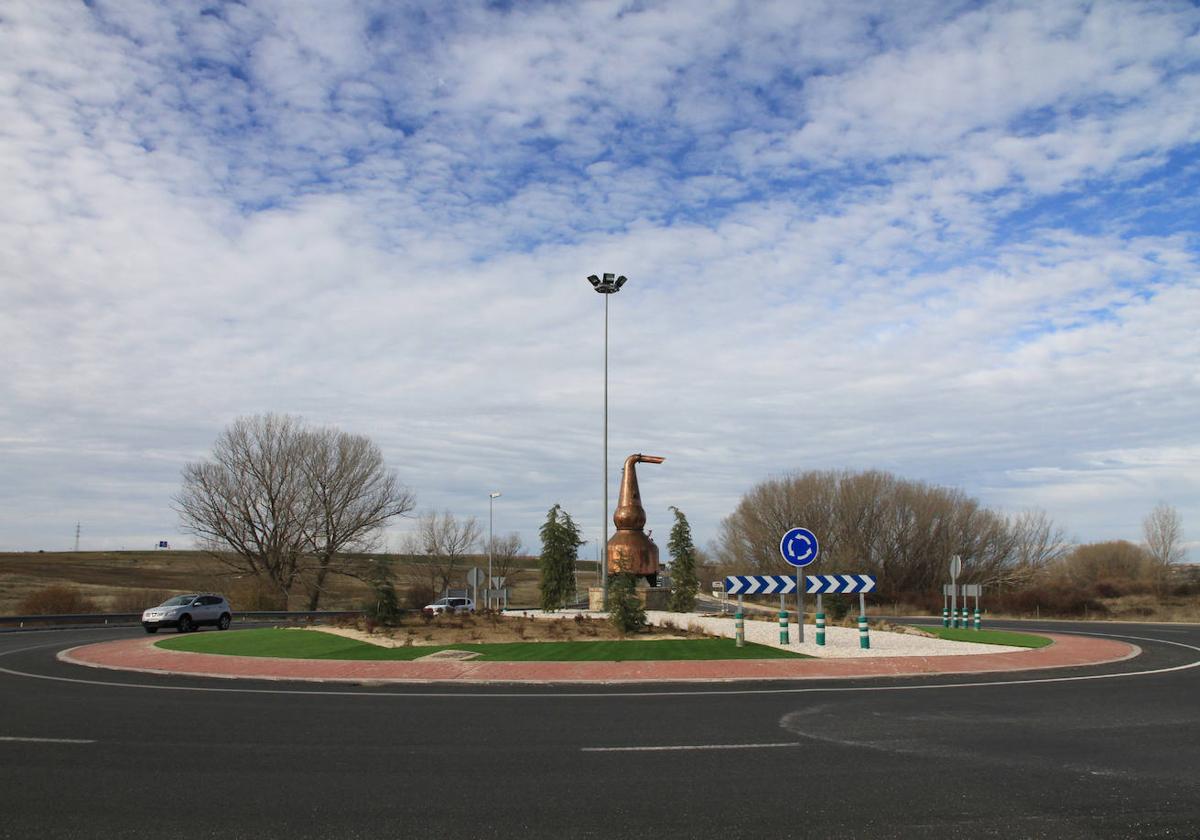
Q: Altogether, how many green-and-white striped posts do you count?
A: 8